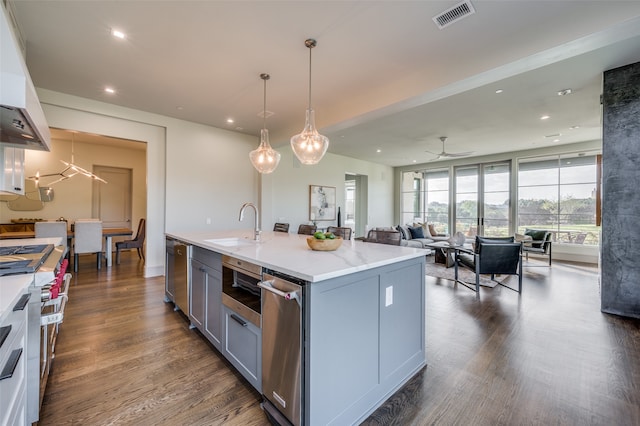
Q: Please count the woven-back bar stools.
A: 4